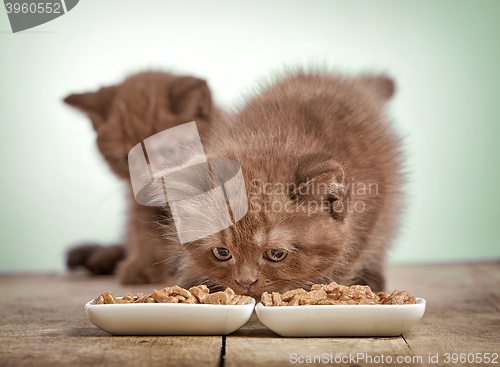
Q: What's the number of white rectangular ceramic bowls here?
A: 2